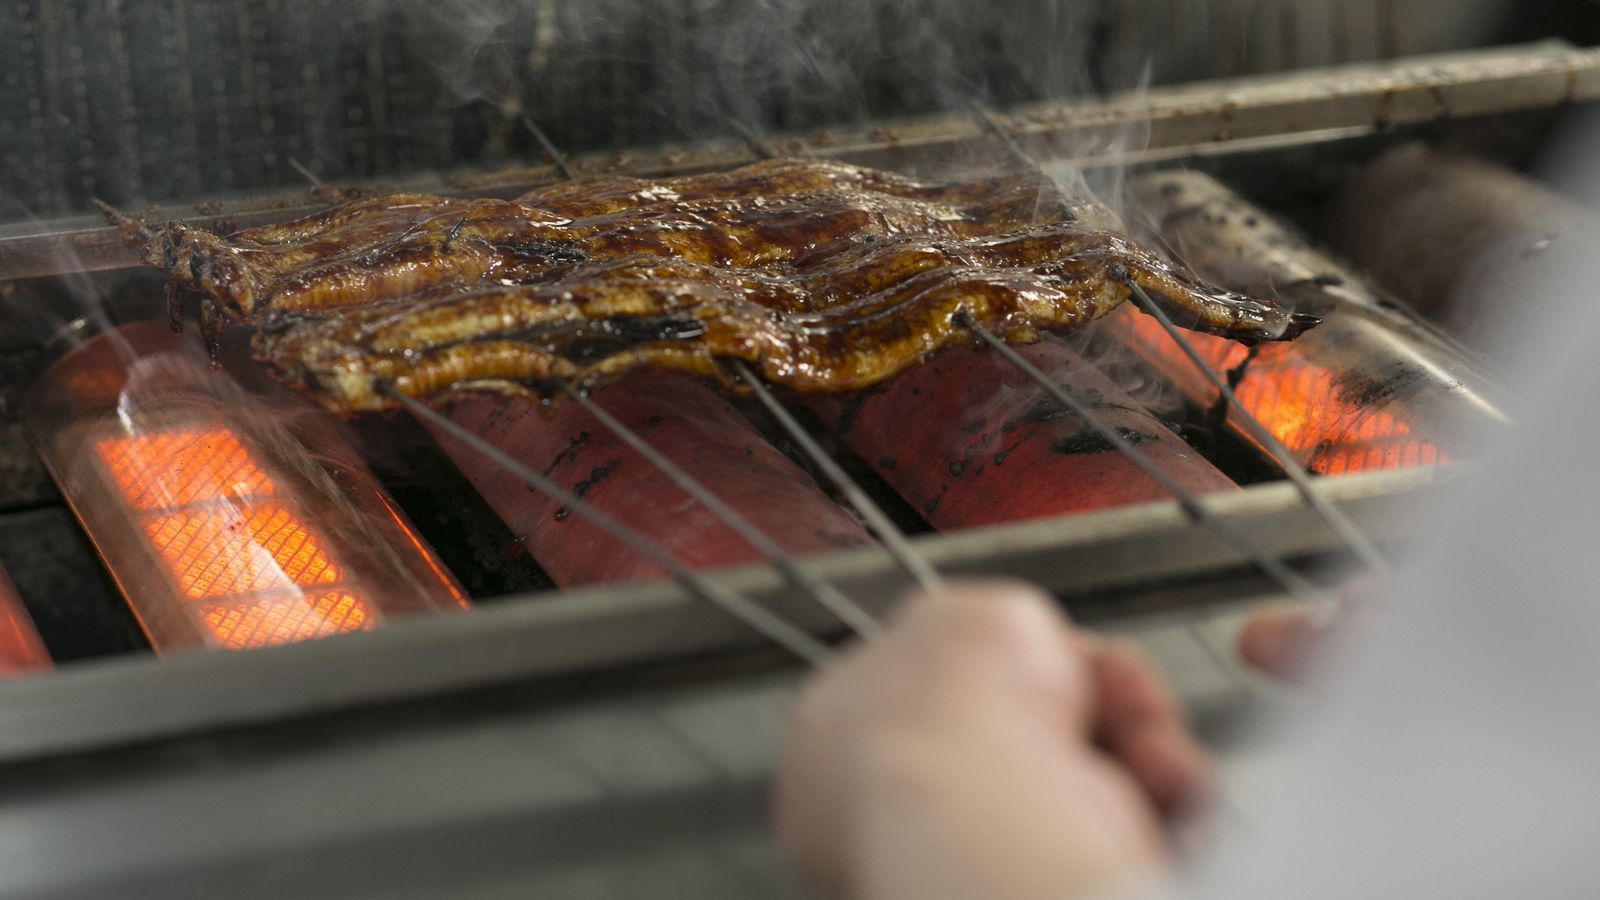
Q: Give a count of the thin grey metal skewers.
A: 5